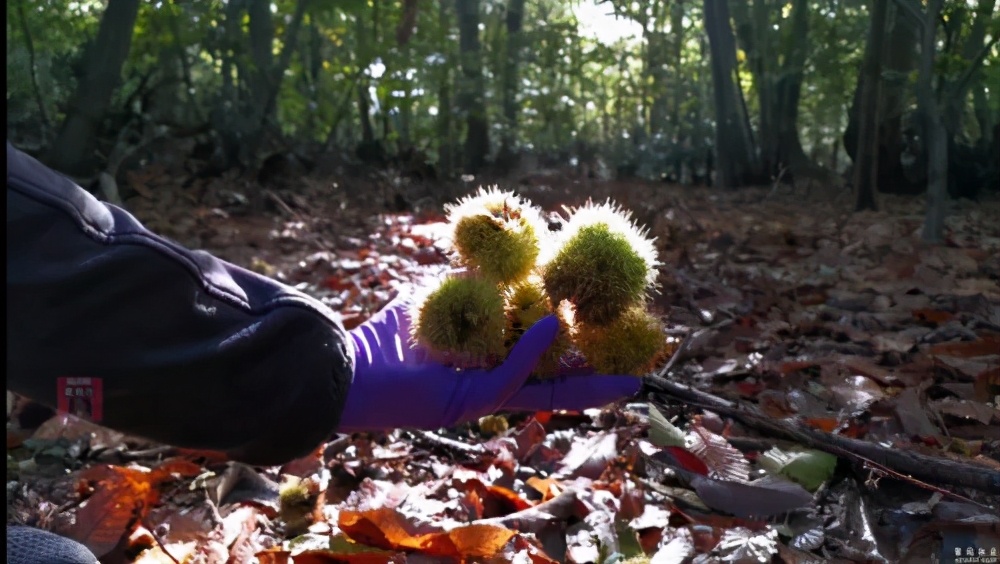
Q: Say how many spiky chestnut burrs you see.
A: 5